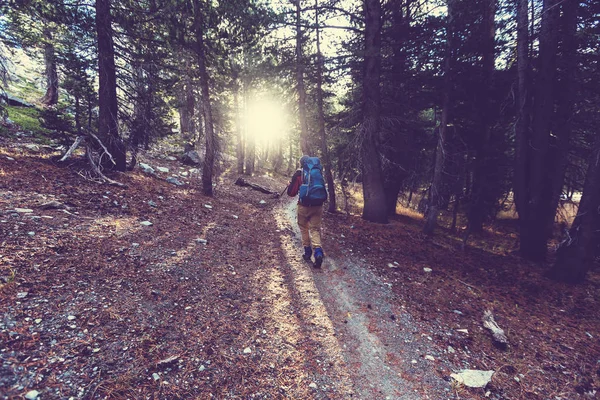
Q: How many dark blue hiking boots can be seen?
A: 2